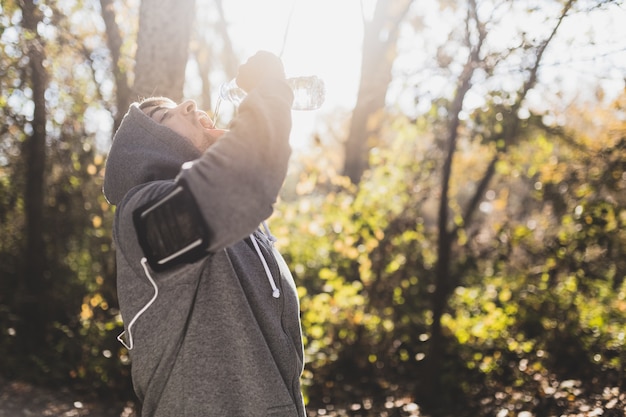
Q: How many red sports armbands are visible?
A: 0